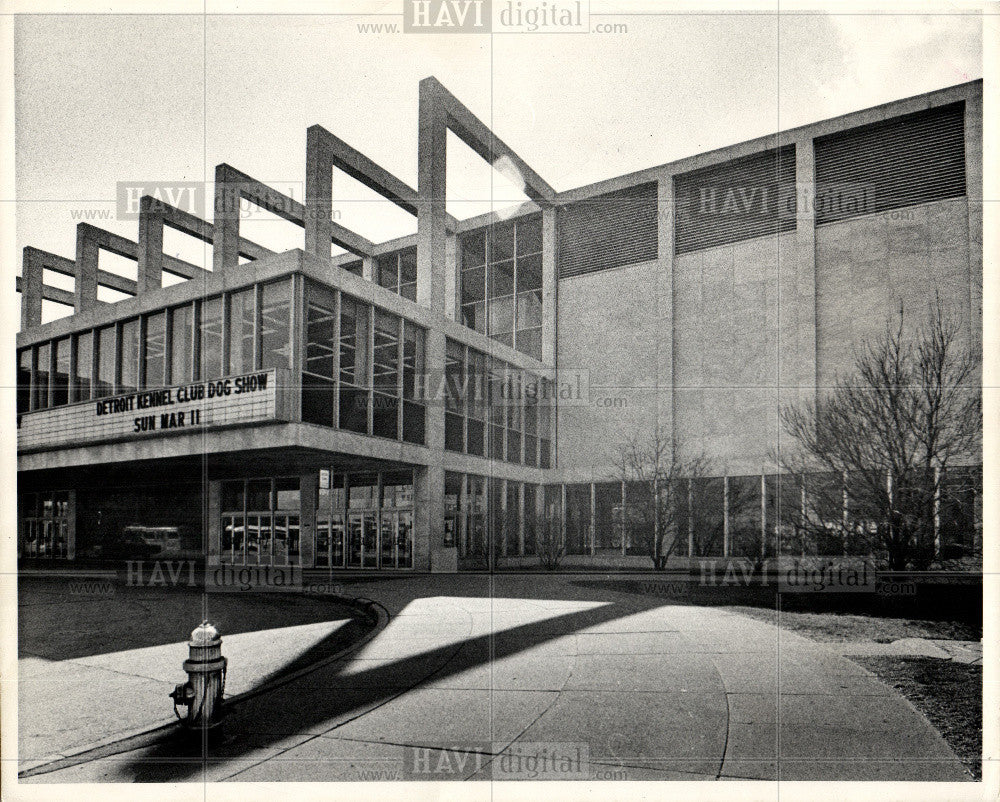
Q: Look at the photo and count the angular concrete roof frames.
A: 6